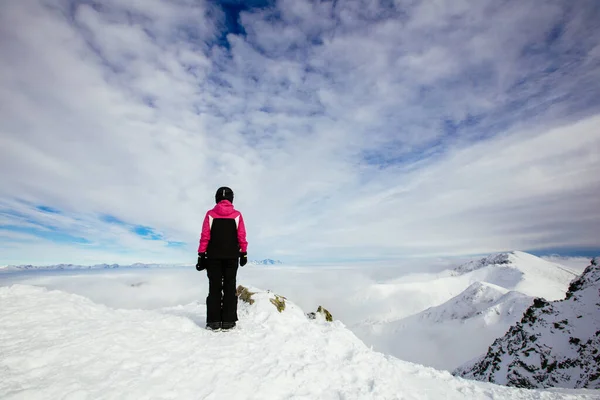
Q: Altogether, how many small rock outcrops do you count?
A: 3